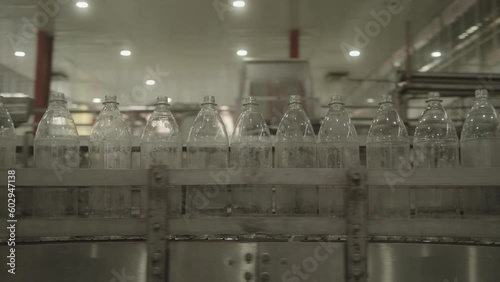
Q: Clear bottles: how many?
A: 11